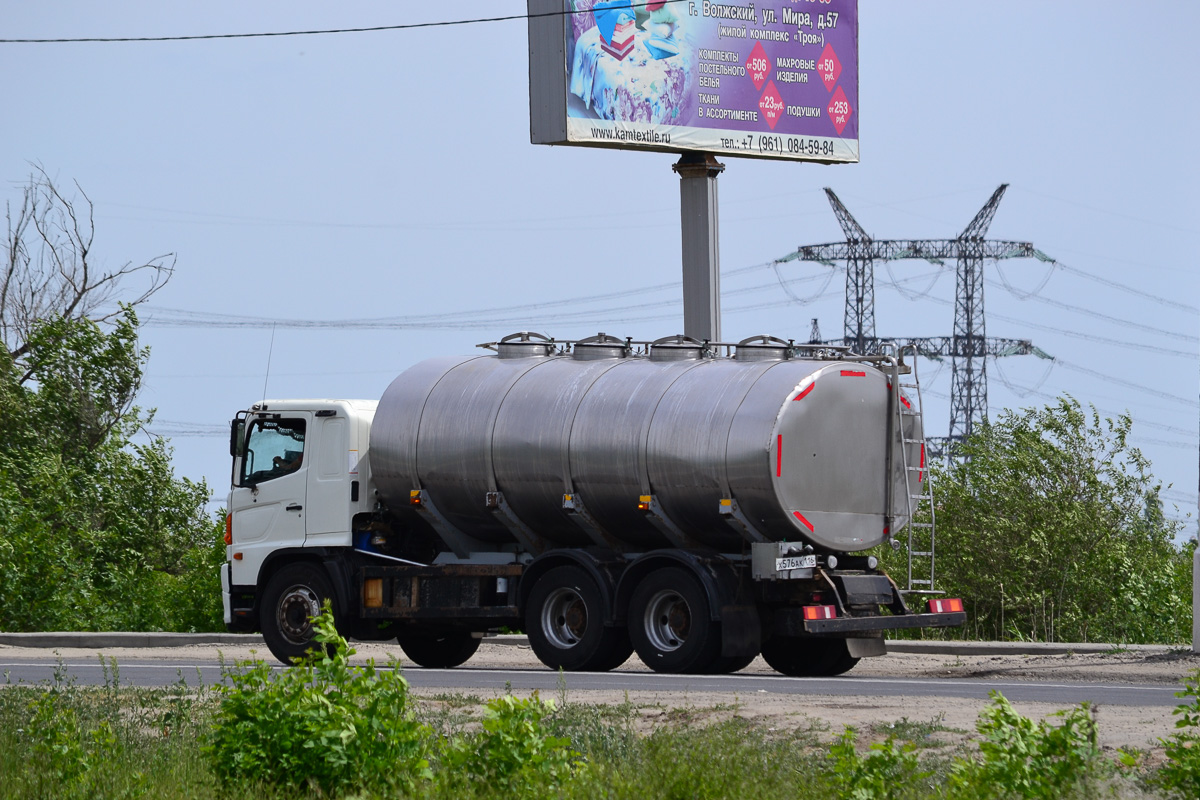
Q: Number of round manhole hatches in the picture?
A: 4